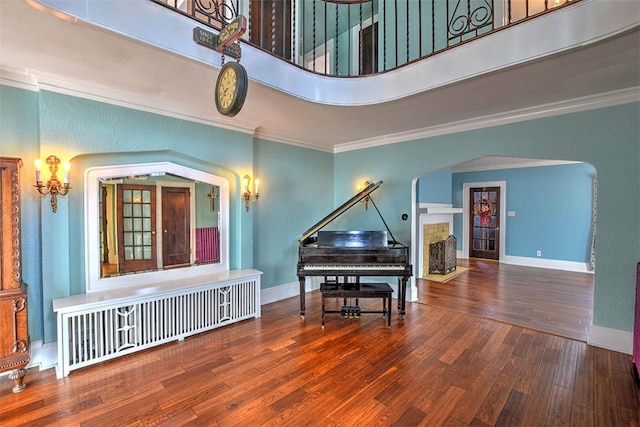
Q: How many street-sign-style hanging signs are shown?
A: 2